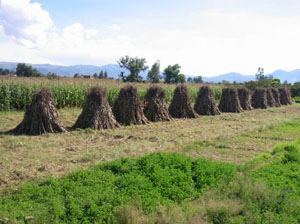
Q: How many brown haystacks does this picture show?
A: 11